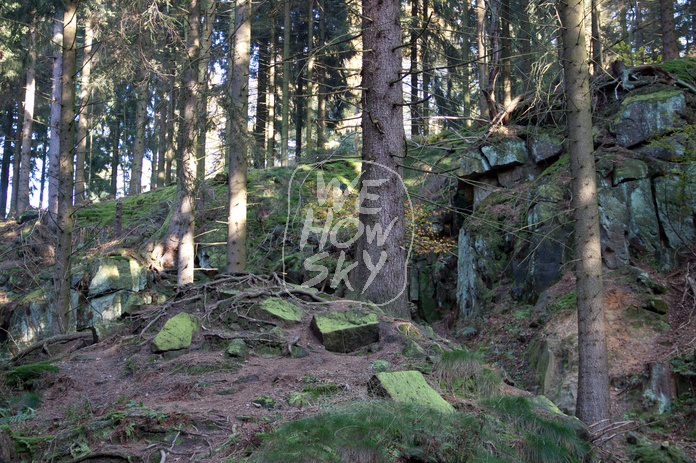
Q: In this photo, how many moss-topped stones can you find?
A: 4